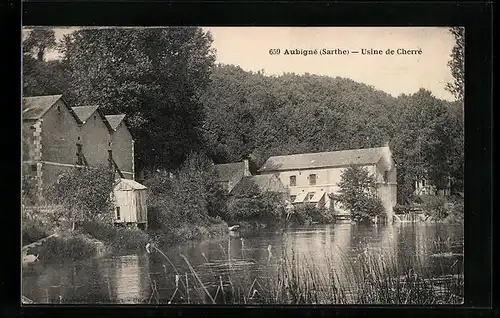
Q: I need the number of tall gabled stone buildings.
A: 3